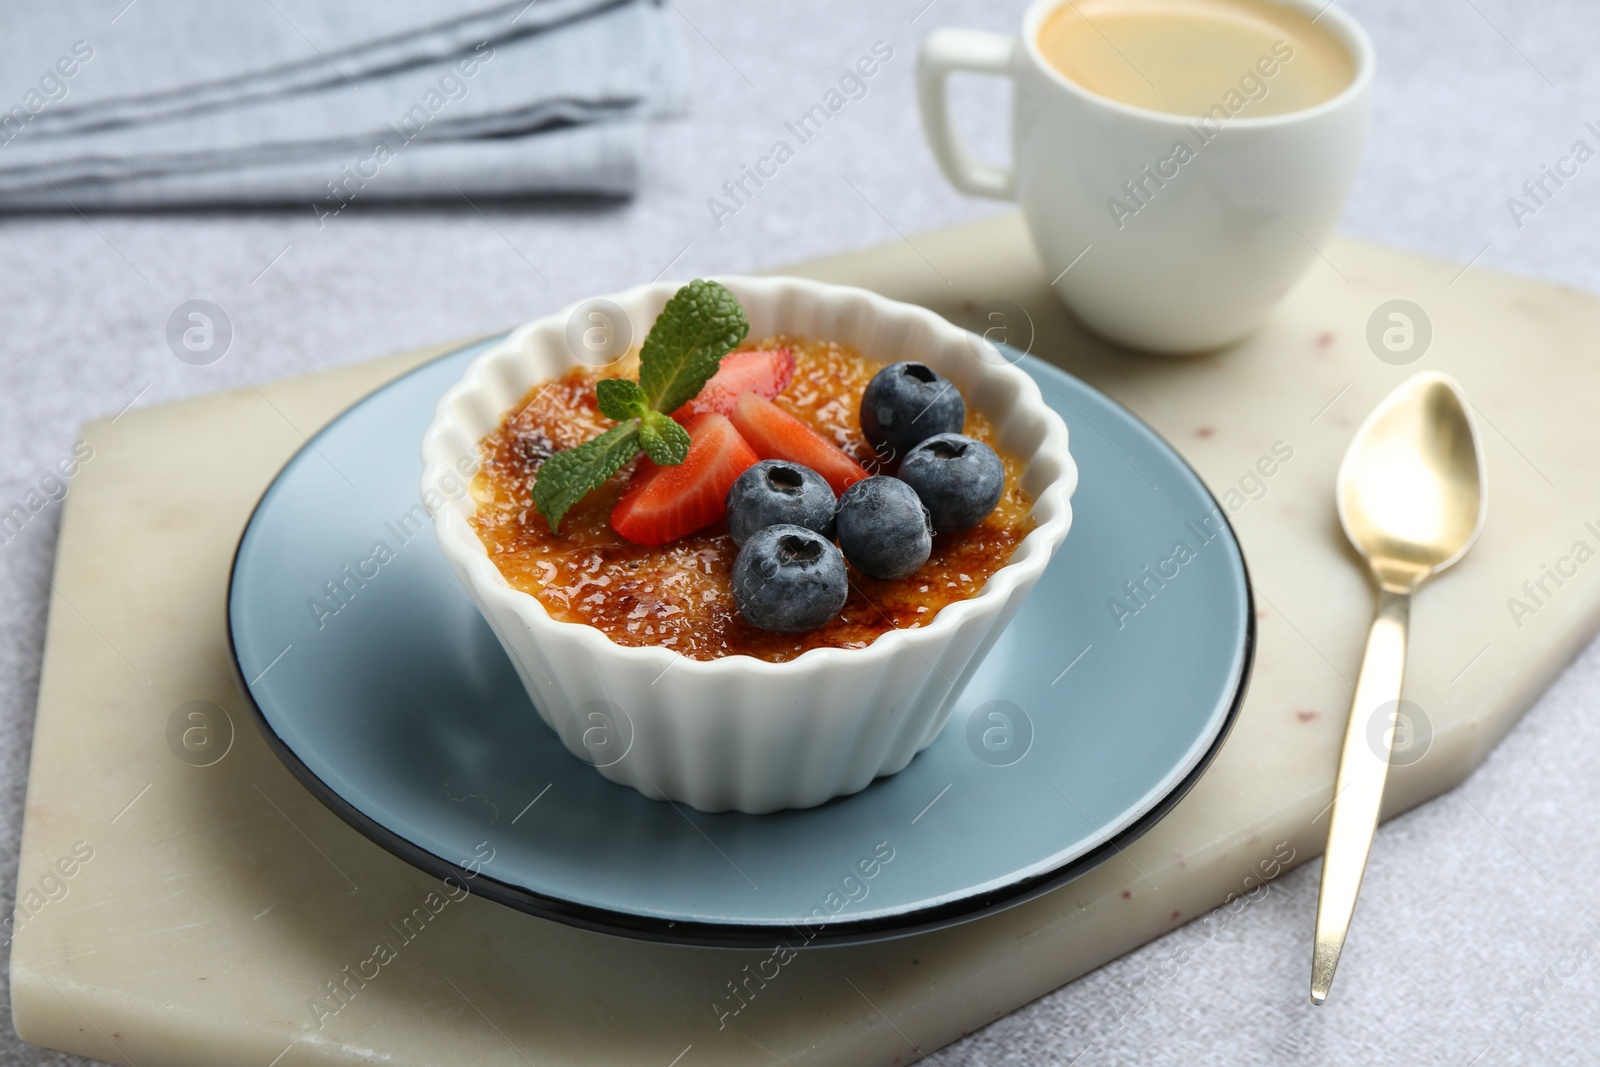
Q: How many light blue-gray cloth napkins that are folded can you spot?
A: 1